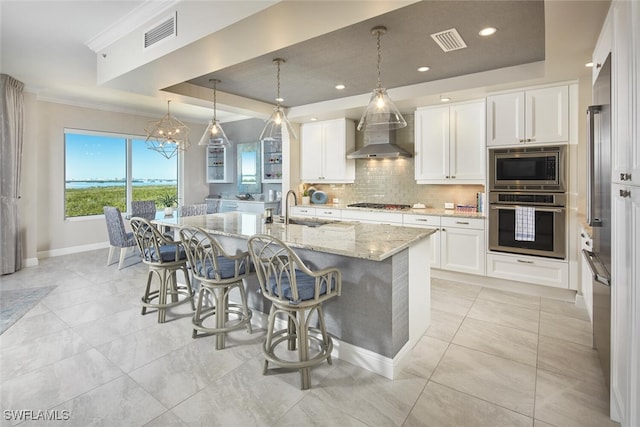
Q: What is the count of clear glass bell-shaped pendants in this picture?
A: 3